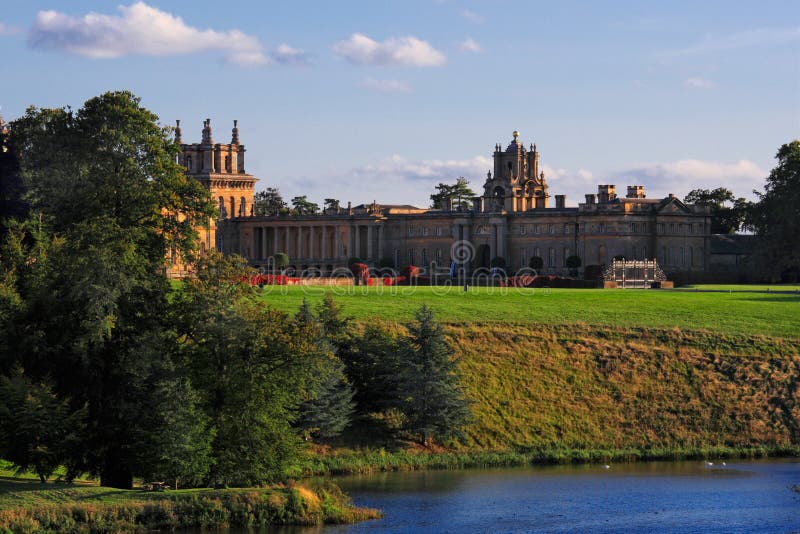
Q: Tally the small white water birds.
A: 3